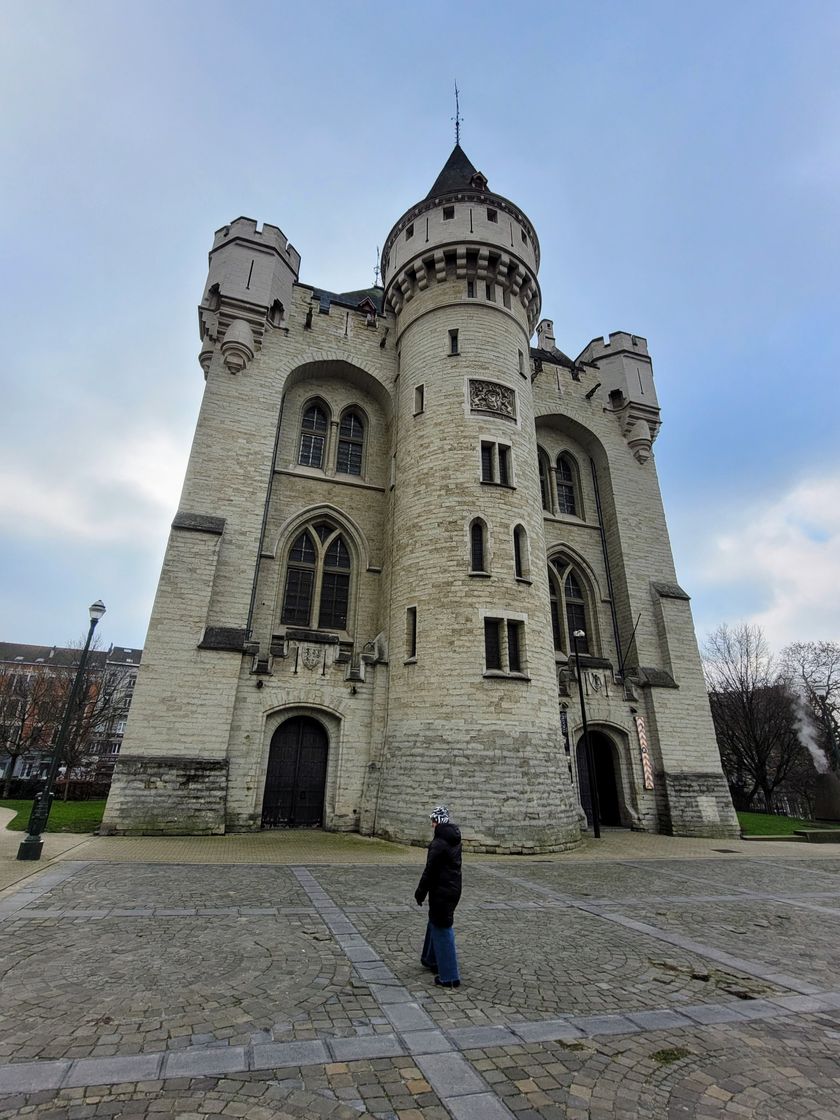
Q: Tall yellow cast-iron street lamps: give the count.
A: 0